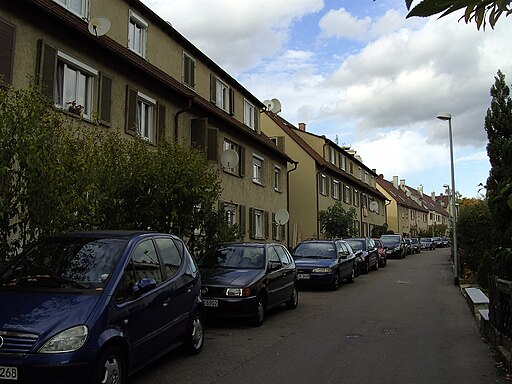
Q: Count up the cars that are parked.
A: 11